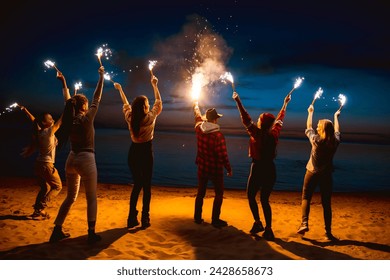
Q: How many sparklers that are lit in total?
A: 11